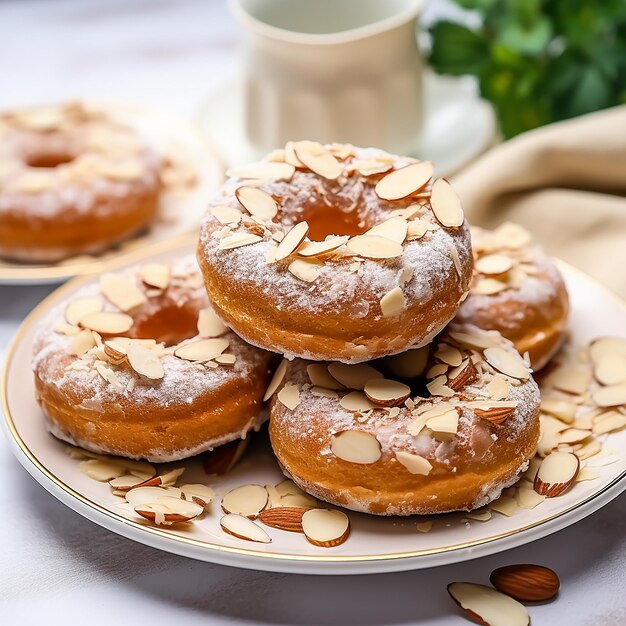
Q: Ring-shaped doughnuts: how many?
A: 5